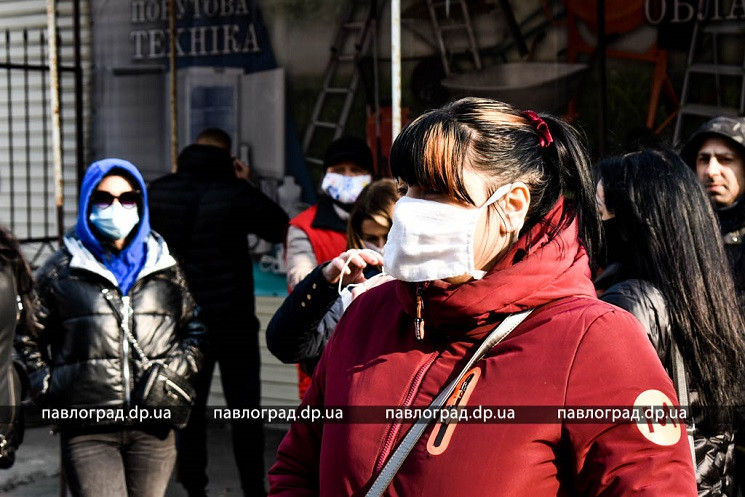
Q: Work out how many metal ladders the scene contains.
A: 3